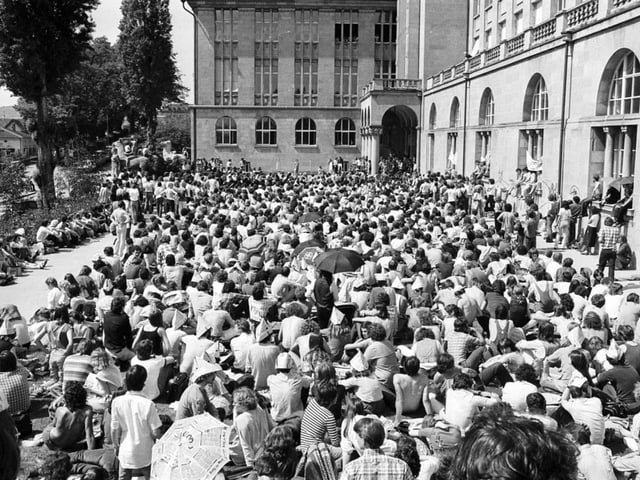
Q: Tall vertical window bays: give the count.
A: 5